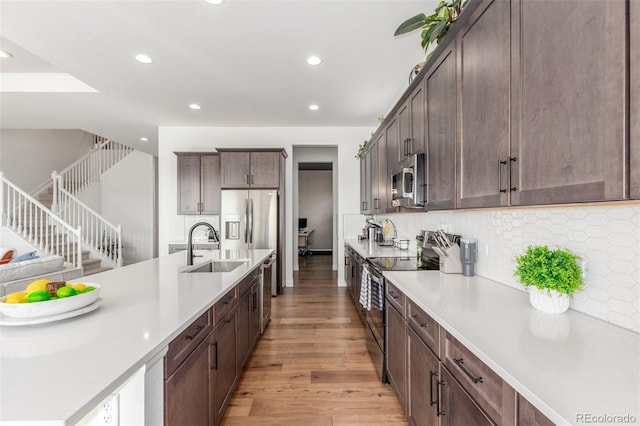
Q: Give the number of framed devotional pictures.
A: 0